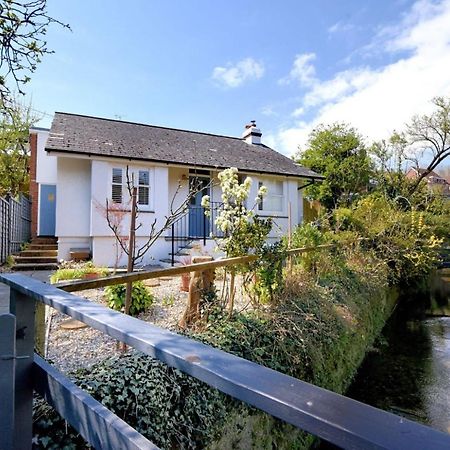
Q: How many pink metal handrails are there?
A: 0